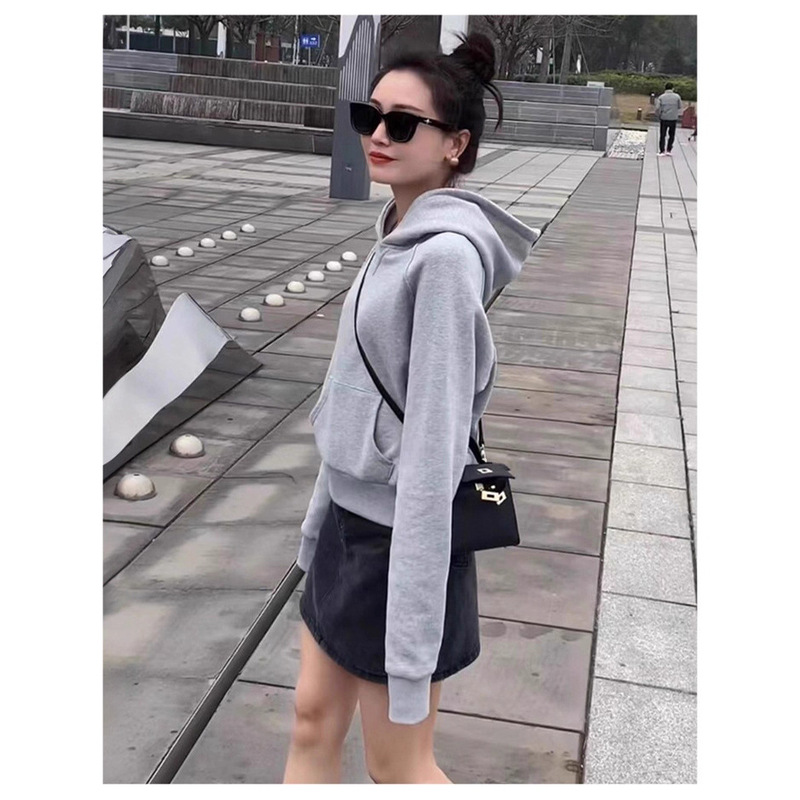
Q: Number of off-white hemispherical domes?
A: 13